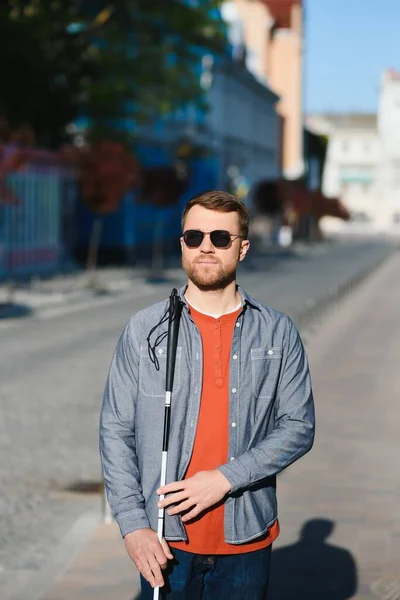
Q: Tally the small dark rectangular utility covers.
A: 1